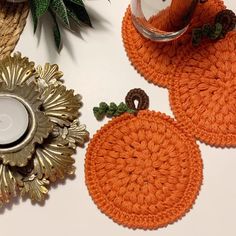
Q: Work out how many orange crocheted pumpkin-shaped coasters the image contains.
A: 3